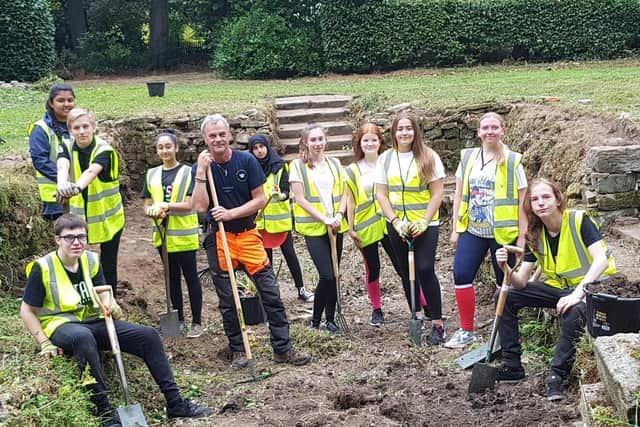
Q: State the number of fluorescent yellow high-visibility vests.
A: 10